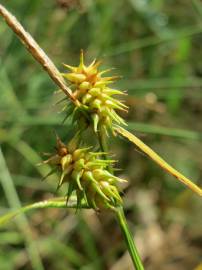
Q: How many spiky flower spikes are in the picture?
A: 2